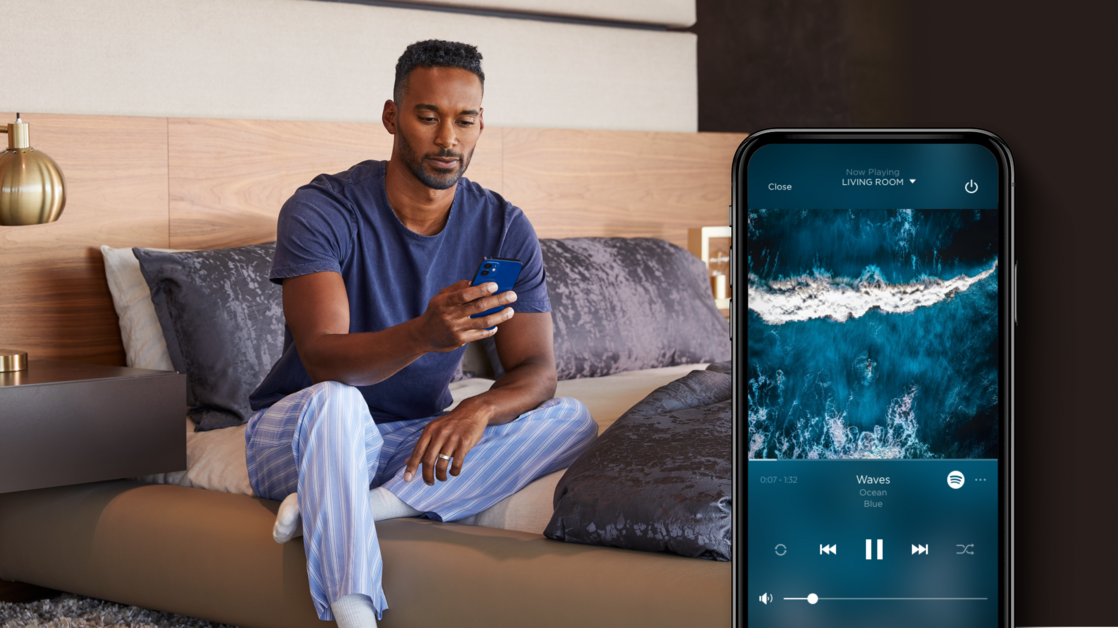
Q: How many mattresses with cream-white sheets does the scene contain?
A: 1